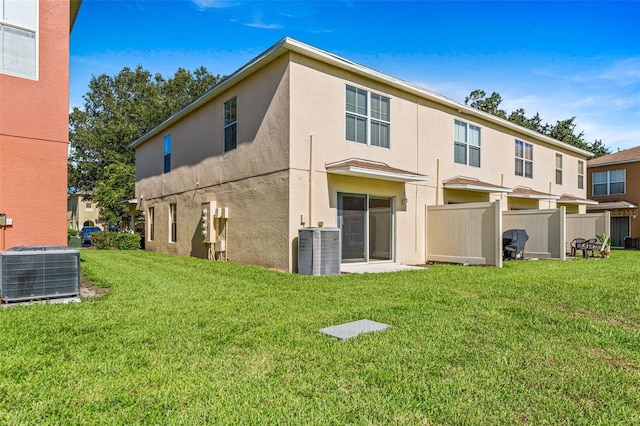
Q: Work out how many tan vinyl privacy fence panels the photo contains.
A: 3